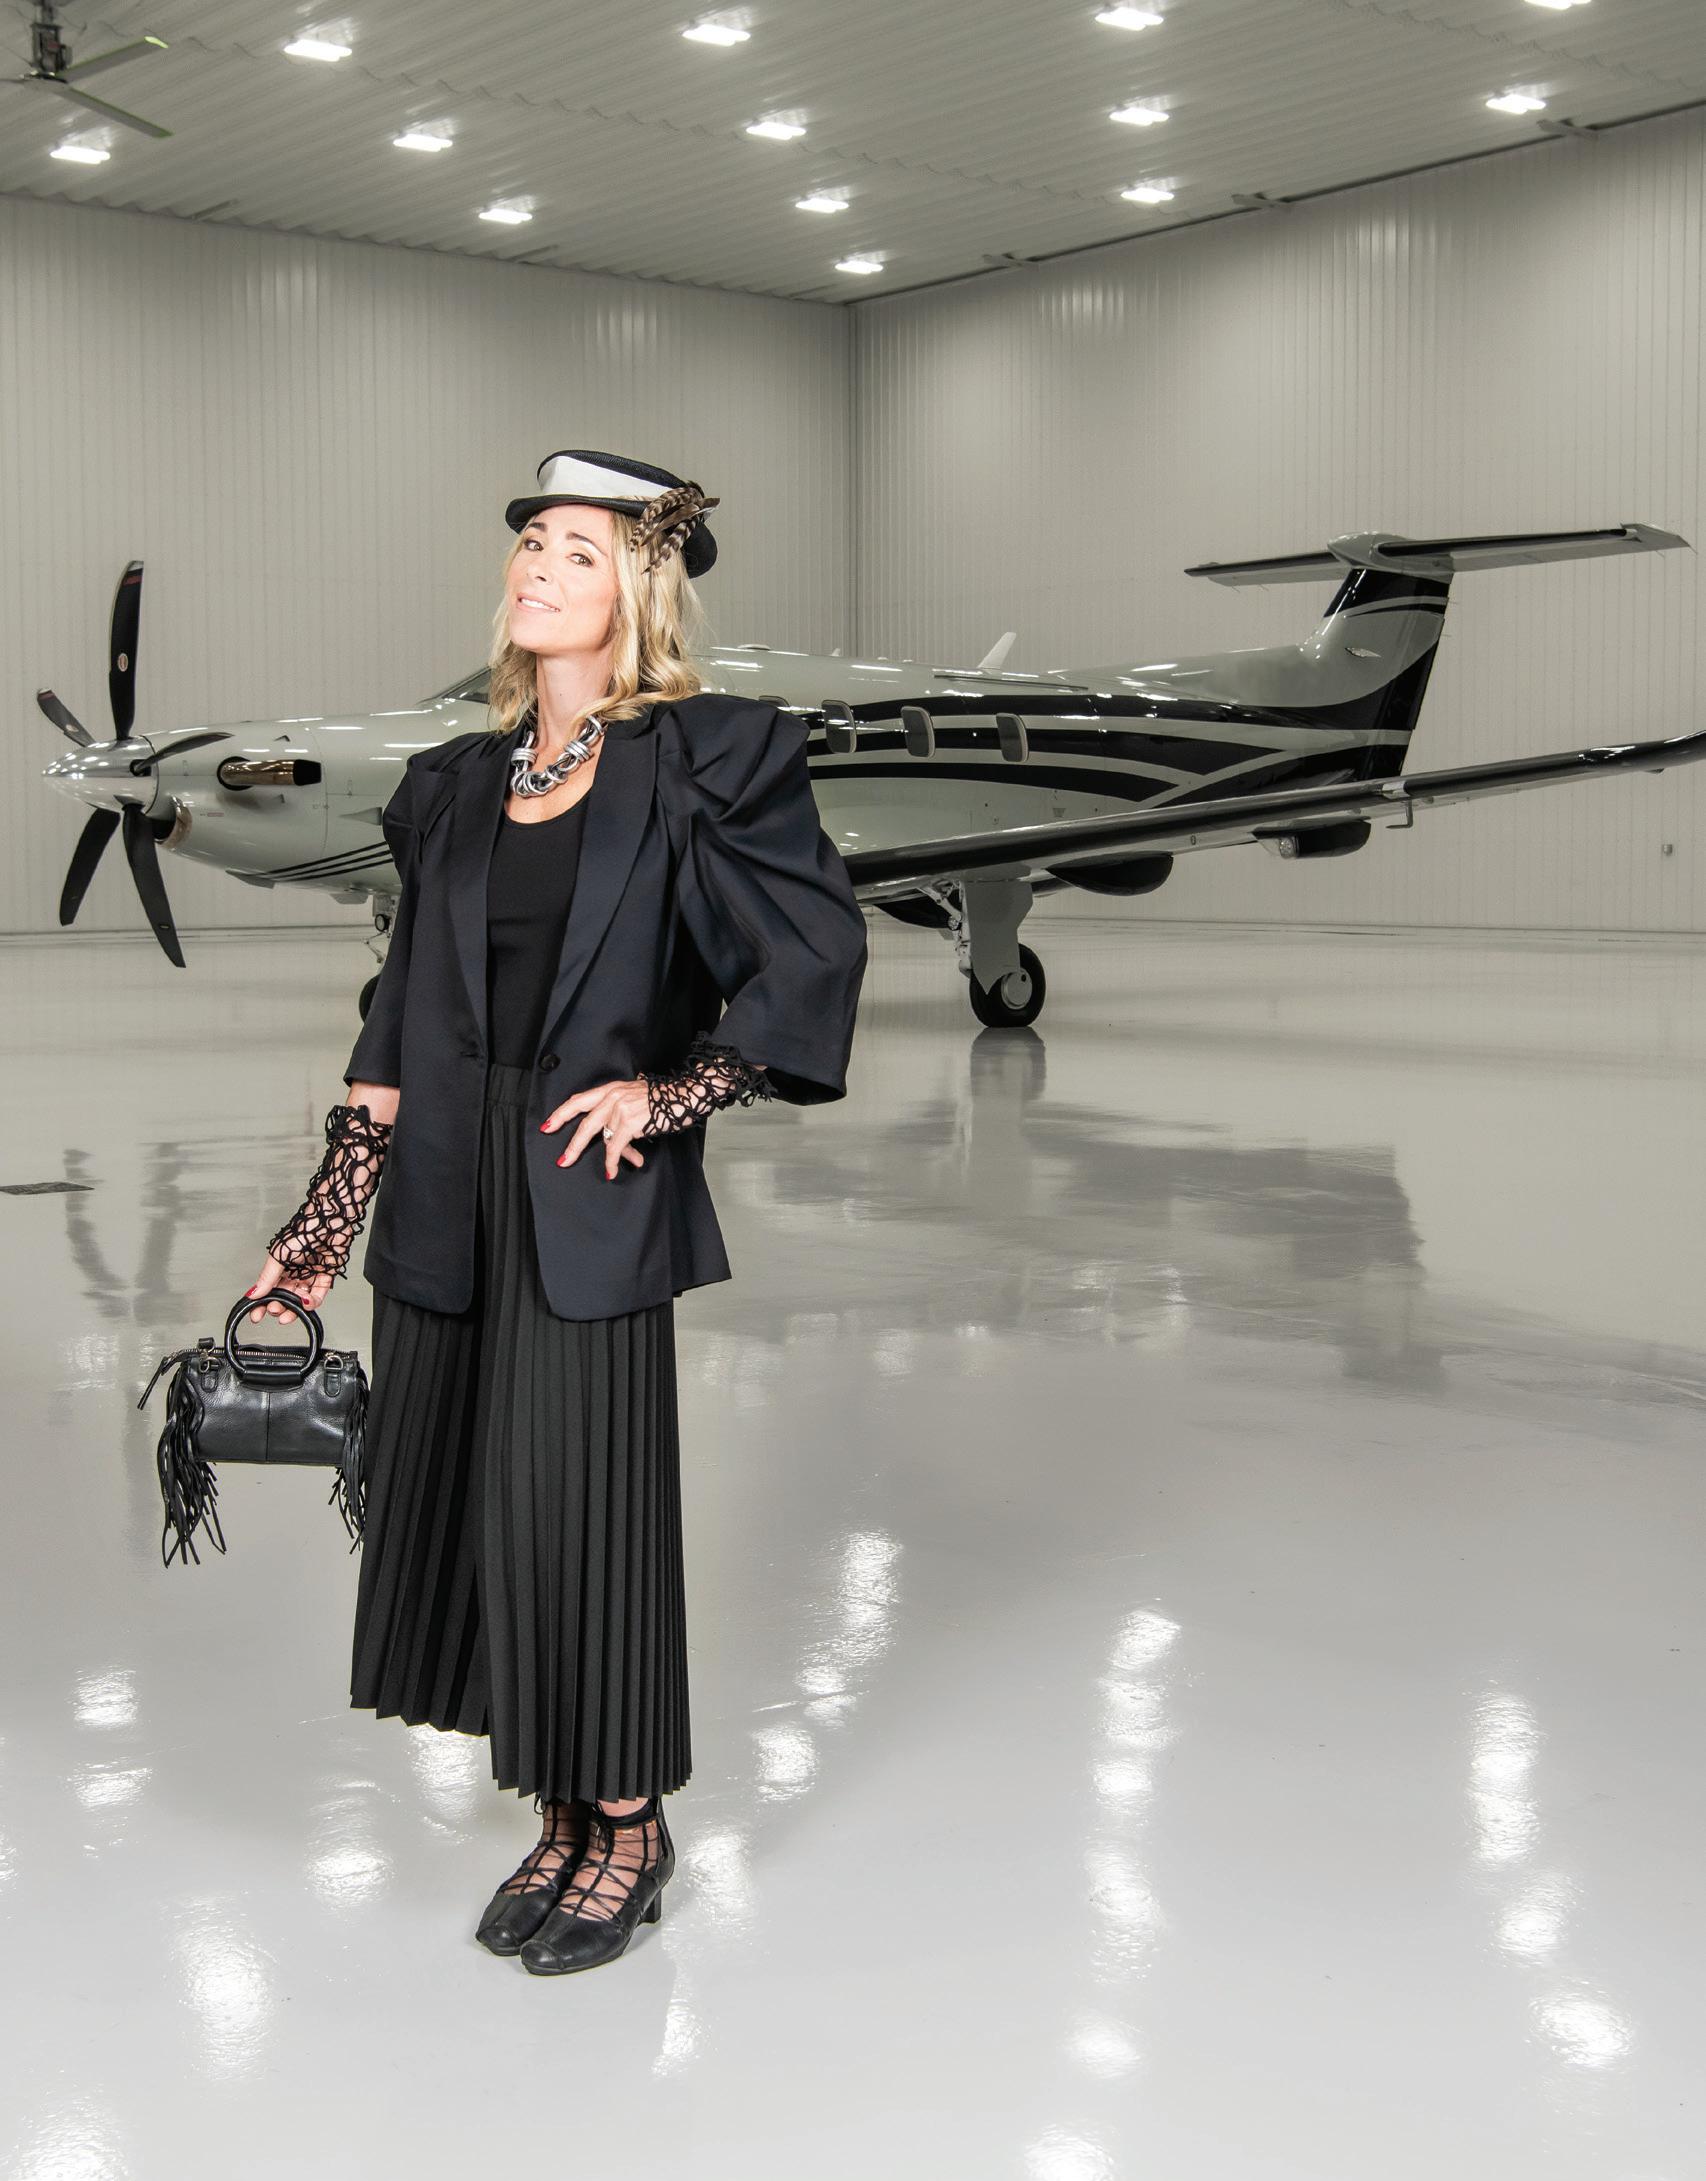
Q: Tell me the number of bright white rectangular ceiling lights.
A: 13